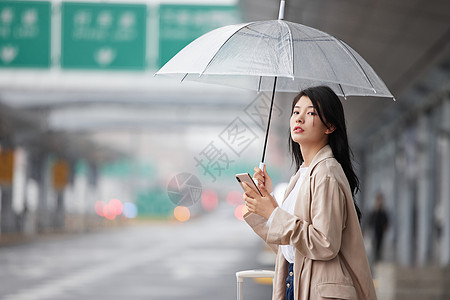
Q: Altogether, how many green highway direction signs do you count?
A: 3